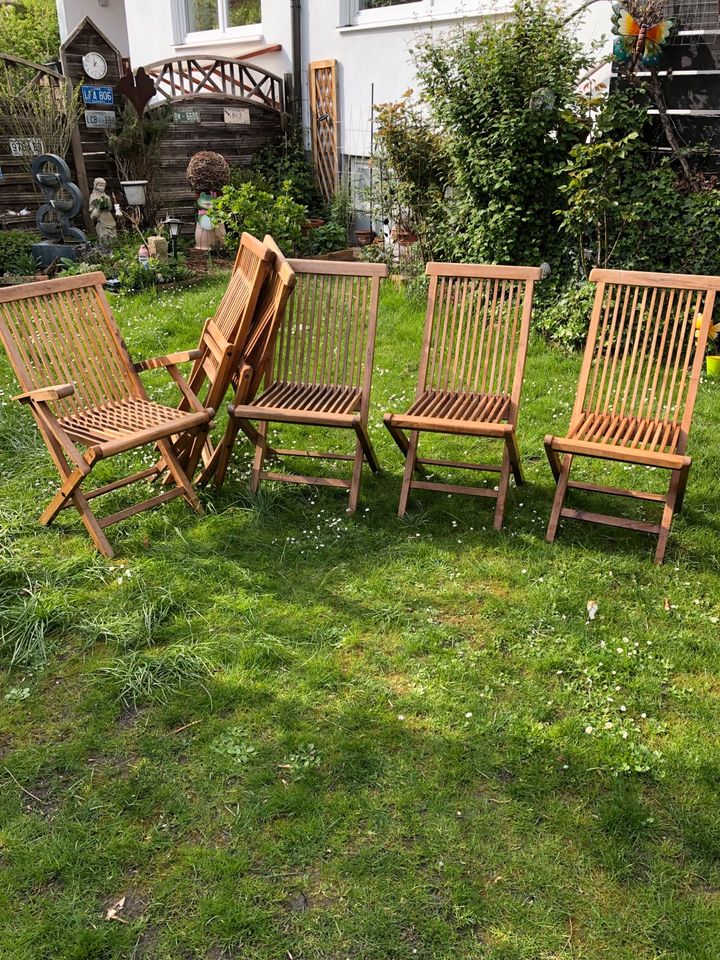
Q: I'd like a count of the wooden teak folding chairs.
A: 6